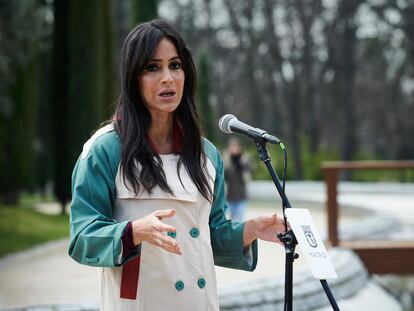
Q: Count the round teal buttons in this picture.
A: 4